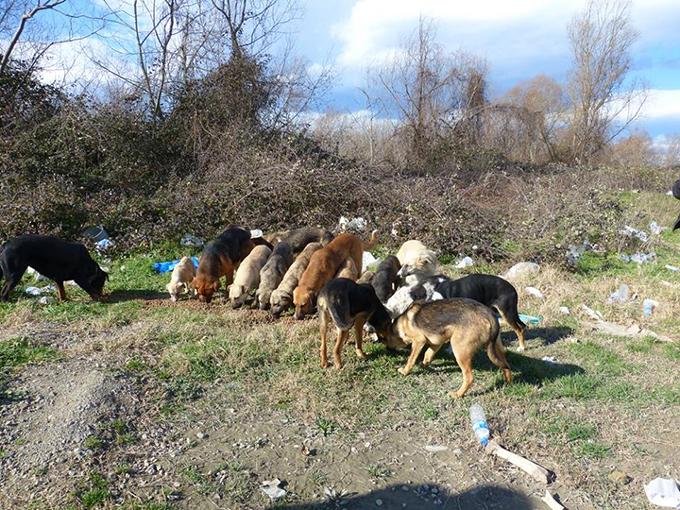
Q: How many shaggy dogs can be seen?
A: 1